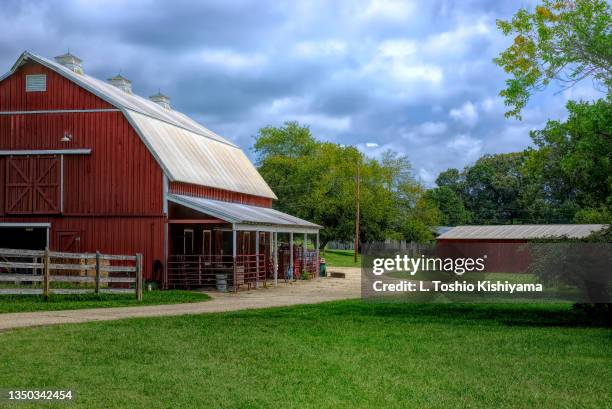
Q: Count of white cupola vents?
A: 3